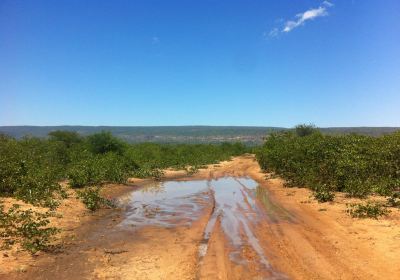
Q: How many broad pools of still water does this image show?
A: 1